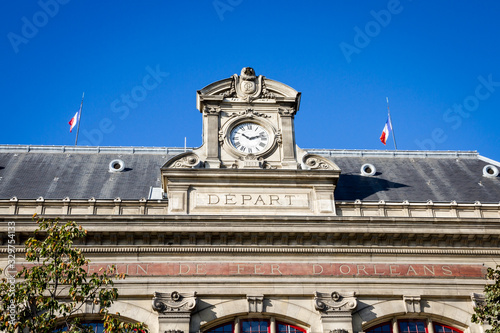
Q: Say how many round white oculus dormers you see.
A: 3